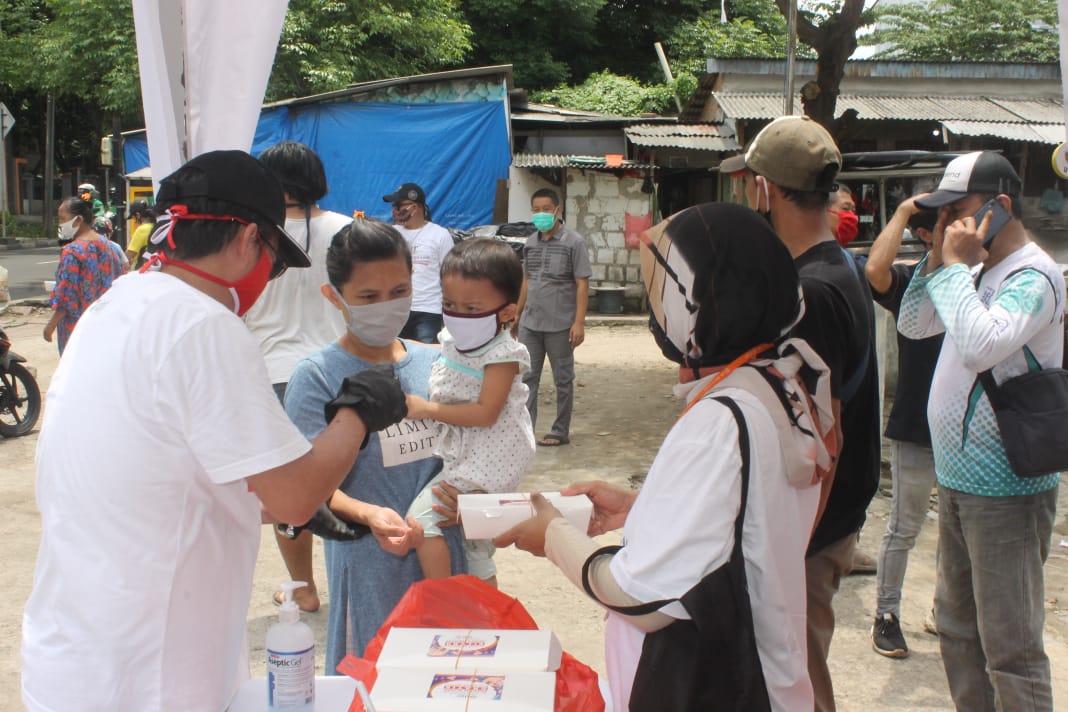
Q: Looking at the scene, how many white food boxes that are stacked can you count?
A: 2